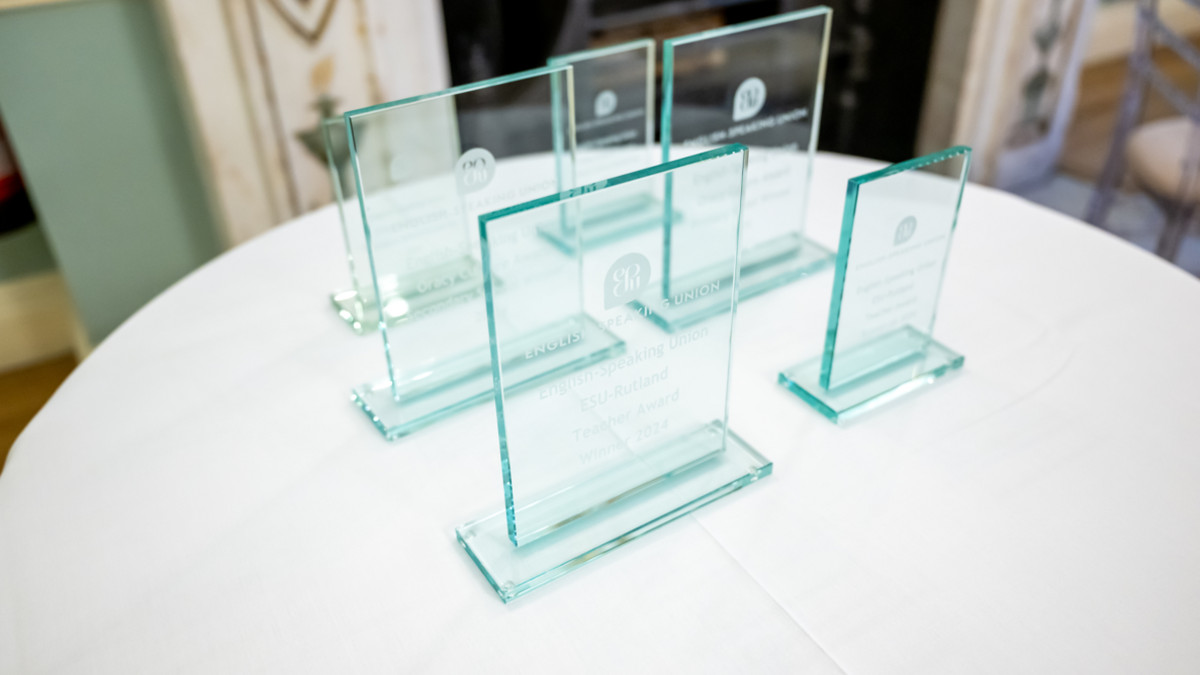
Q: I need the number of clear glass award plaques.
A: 6